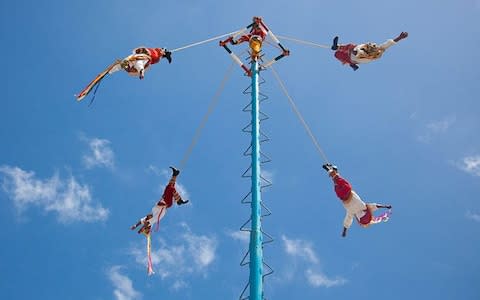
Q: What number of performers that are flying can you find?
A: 4